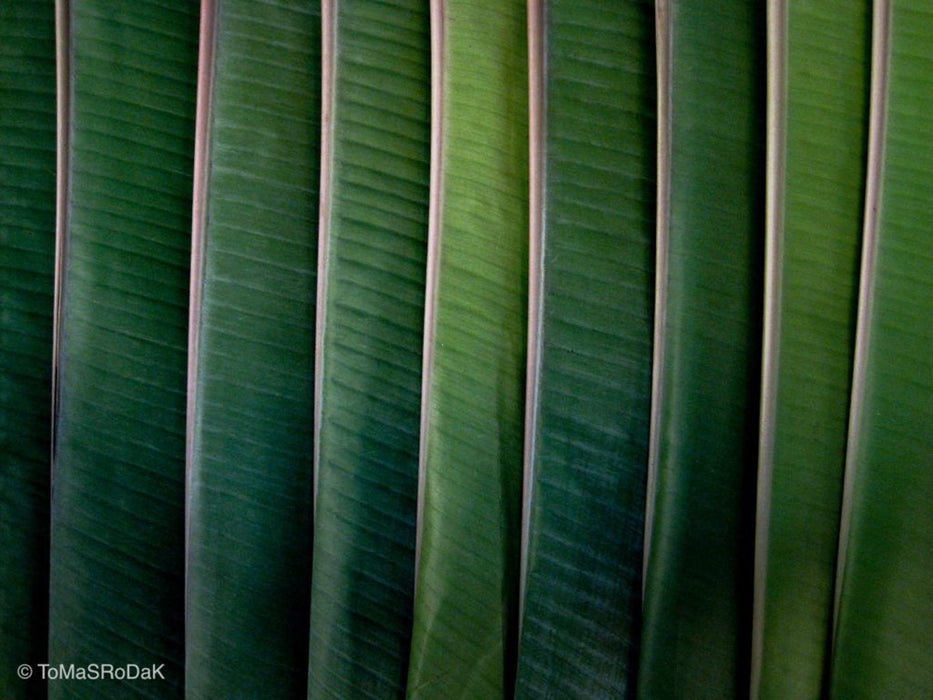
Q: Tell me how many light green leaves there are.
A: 3